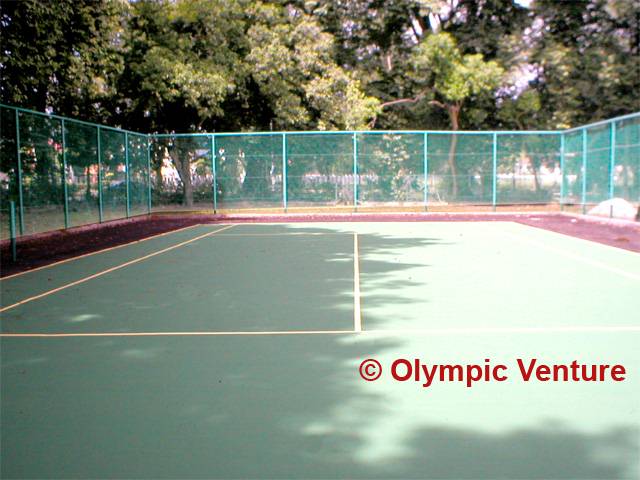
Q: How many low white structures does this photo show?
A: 1